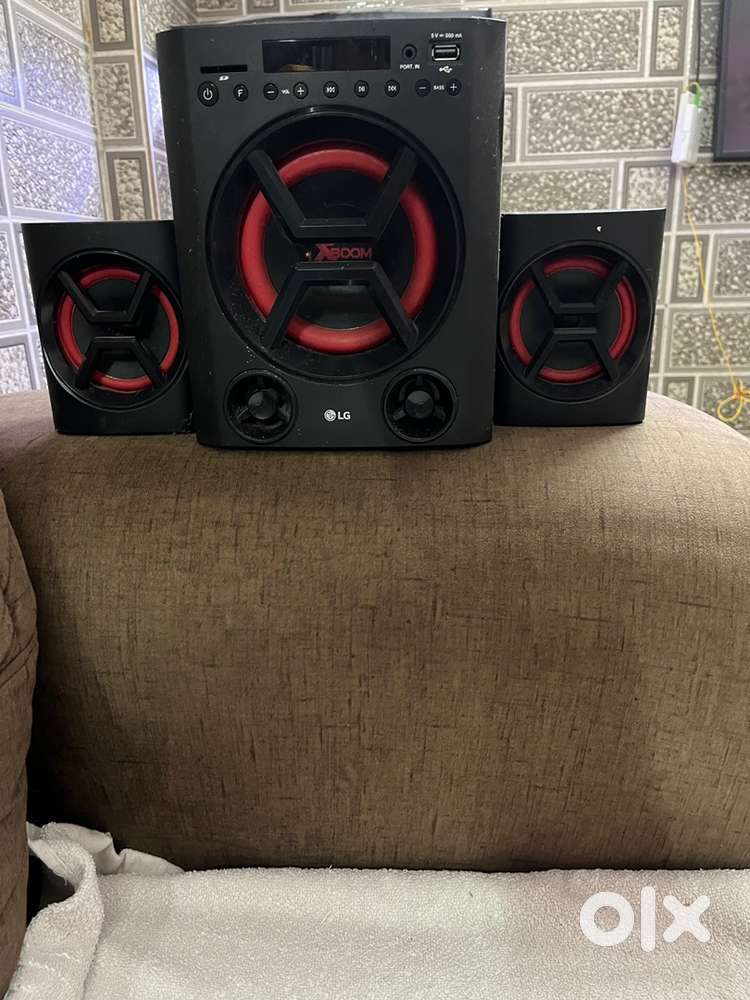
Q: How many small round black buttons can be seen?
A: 9